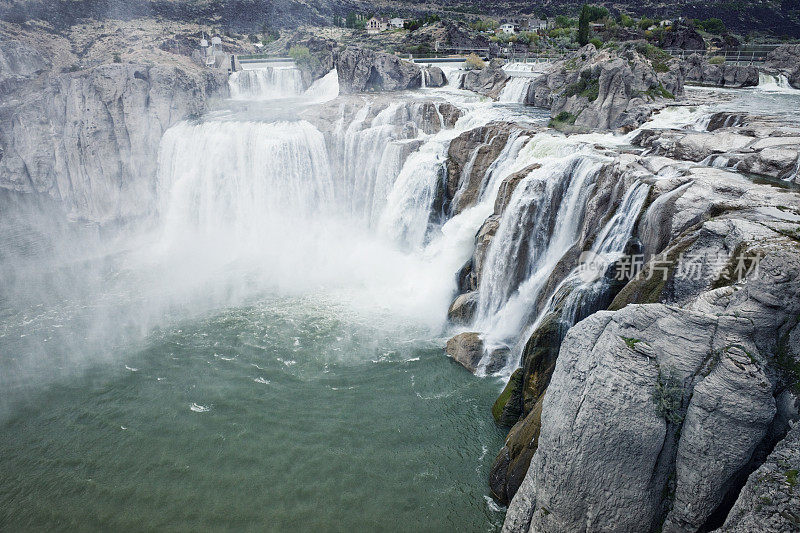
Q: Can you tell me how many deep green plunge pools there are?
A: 1